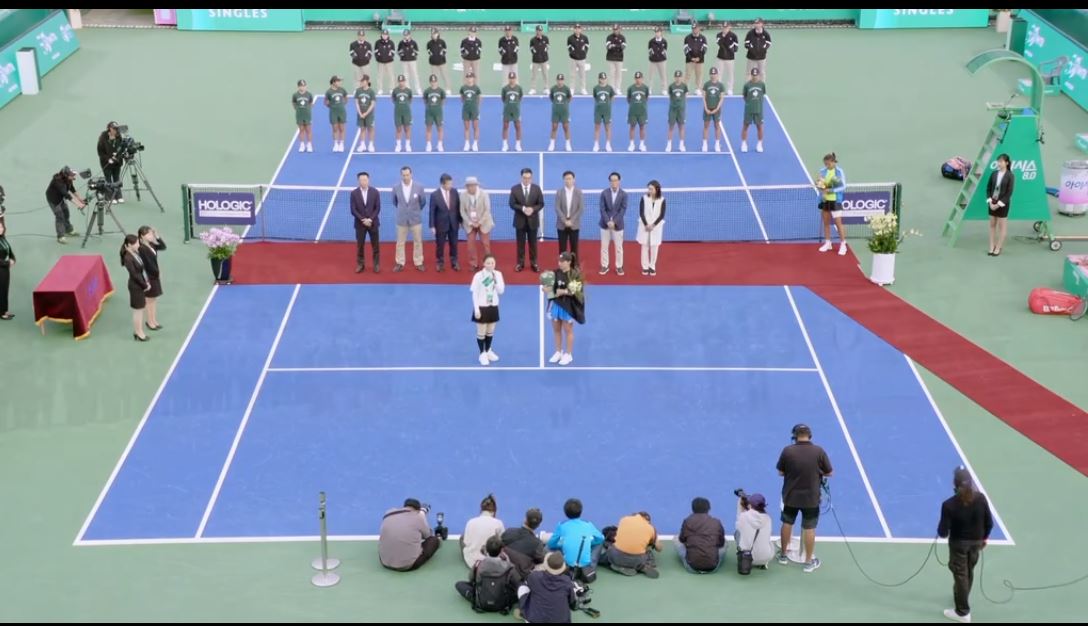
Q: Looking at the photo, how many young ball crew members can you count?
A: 13